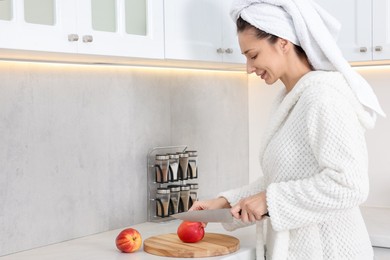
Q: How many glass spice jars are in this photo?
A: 8